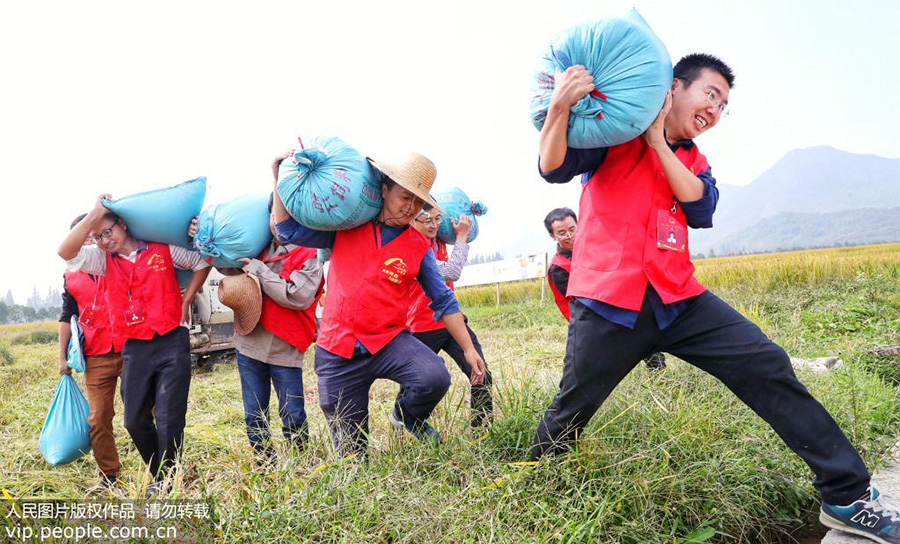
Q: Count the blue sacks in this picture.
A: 6